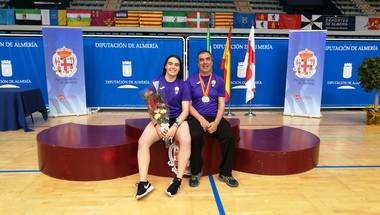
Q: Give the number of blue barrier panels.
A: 4